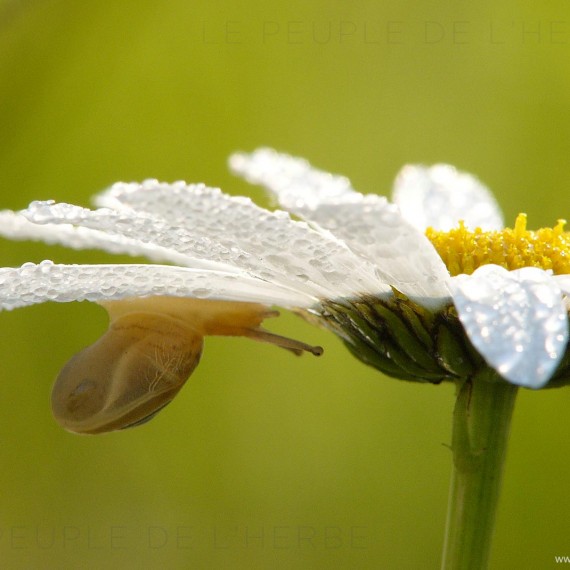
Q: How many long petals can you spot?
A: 5